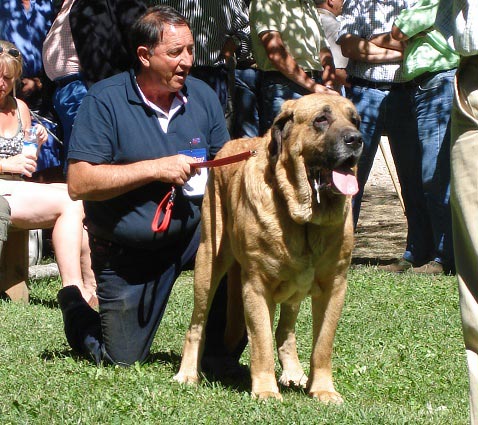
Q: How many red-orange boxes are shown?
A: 0